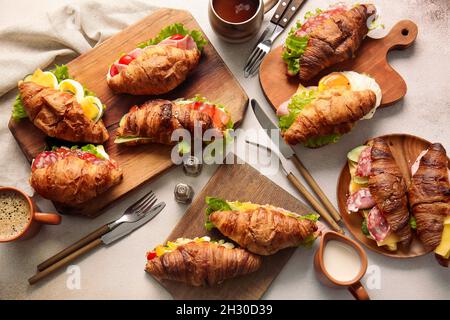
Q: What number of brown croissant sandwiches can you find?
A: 10